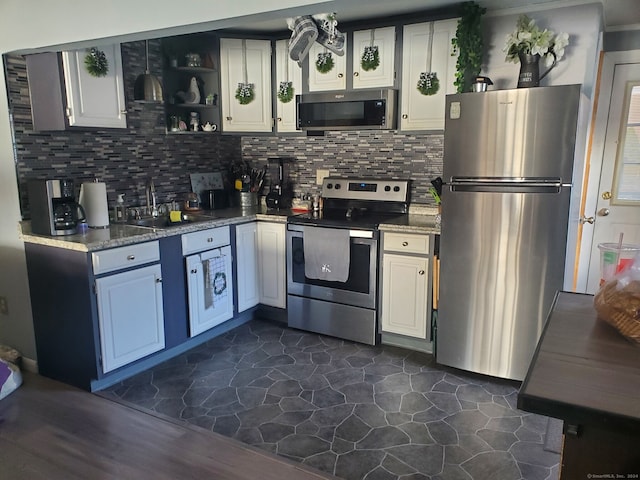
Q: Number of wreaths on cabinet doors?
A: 6